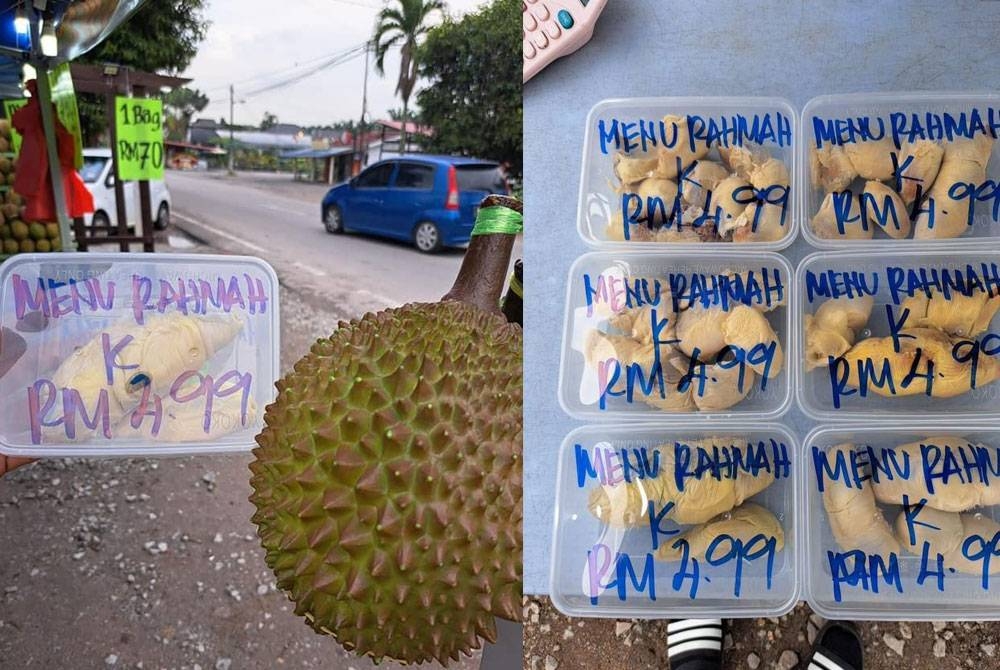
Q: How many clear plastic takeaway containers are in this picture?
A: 7